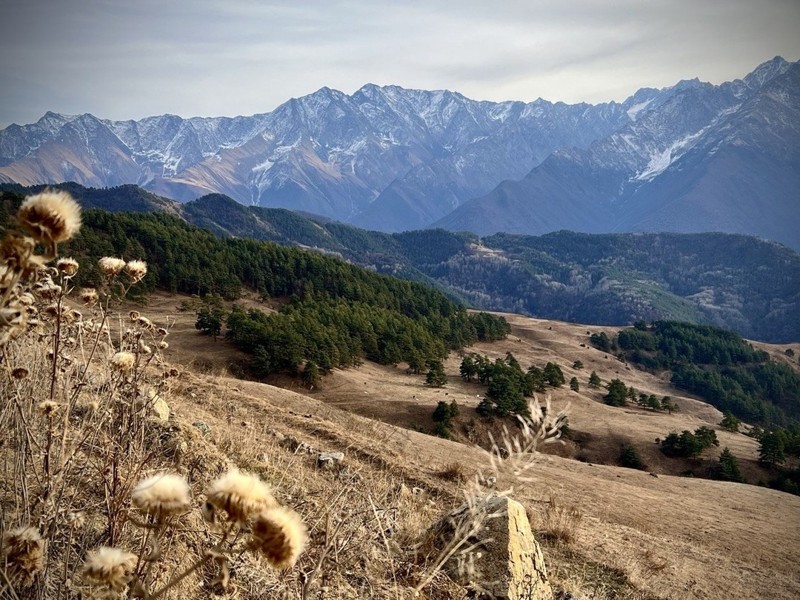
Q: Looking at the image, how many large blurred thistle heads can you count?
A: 6